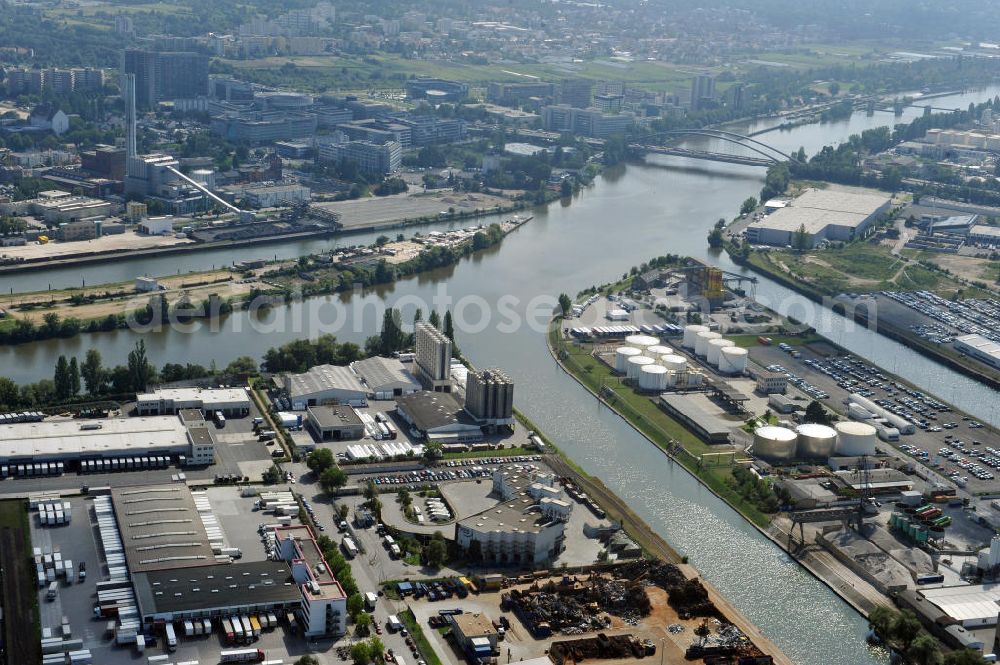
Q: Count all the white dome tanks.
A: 13